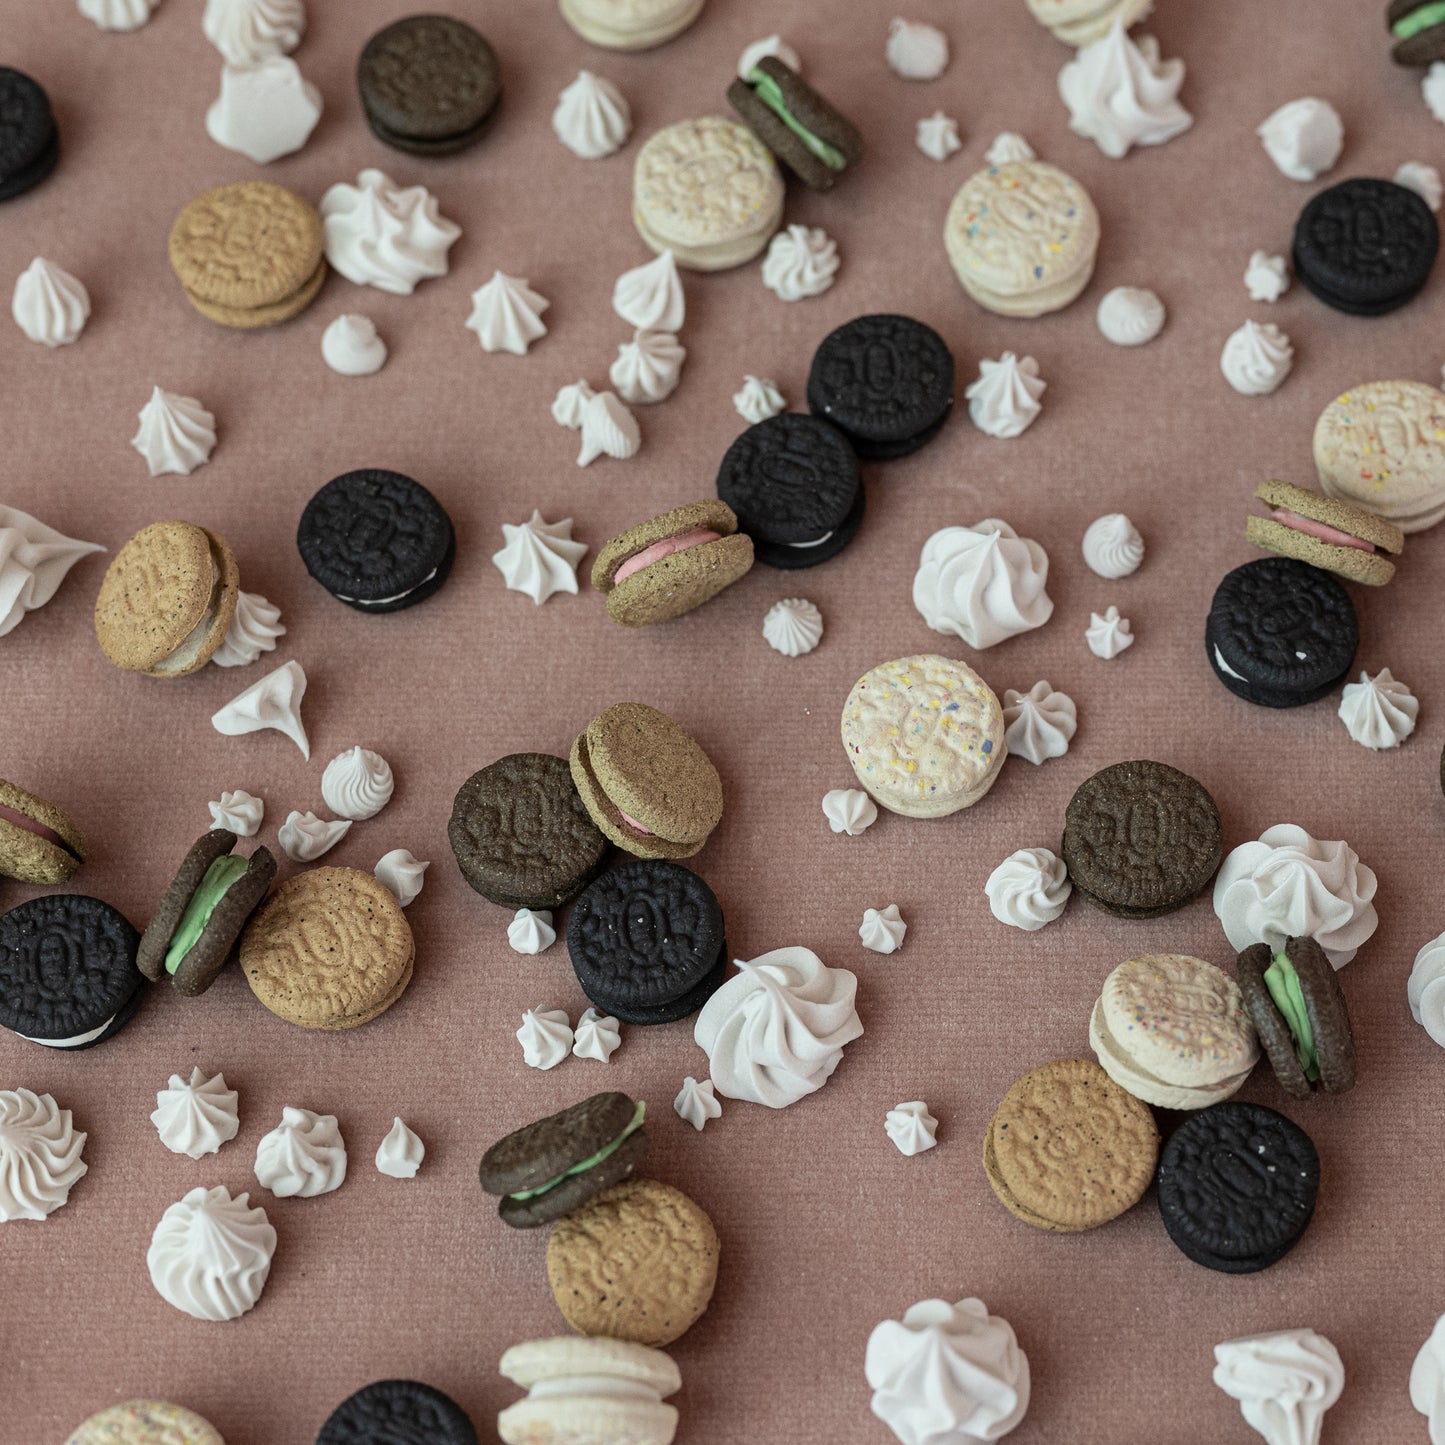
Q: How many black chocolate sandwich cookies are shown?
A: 10